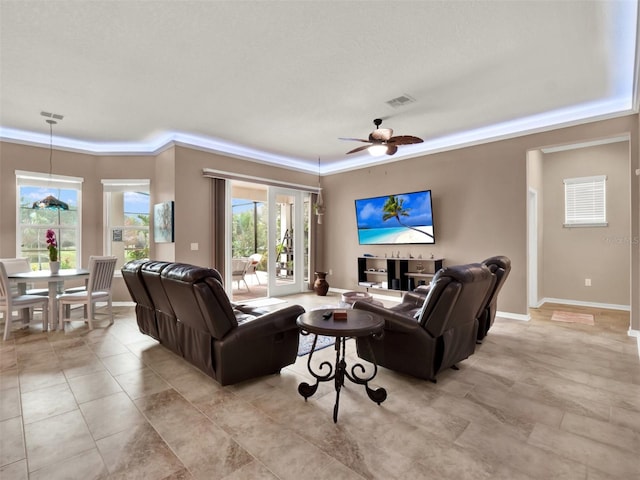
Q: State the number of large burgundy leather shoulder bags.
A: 0